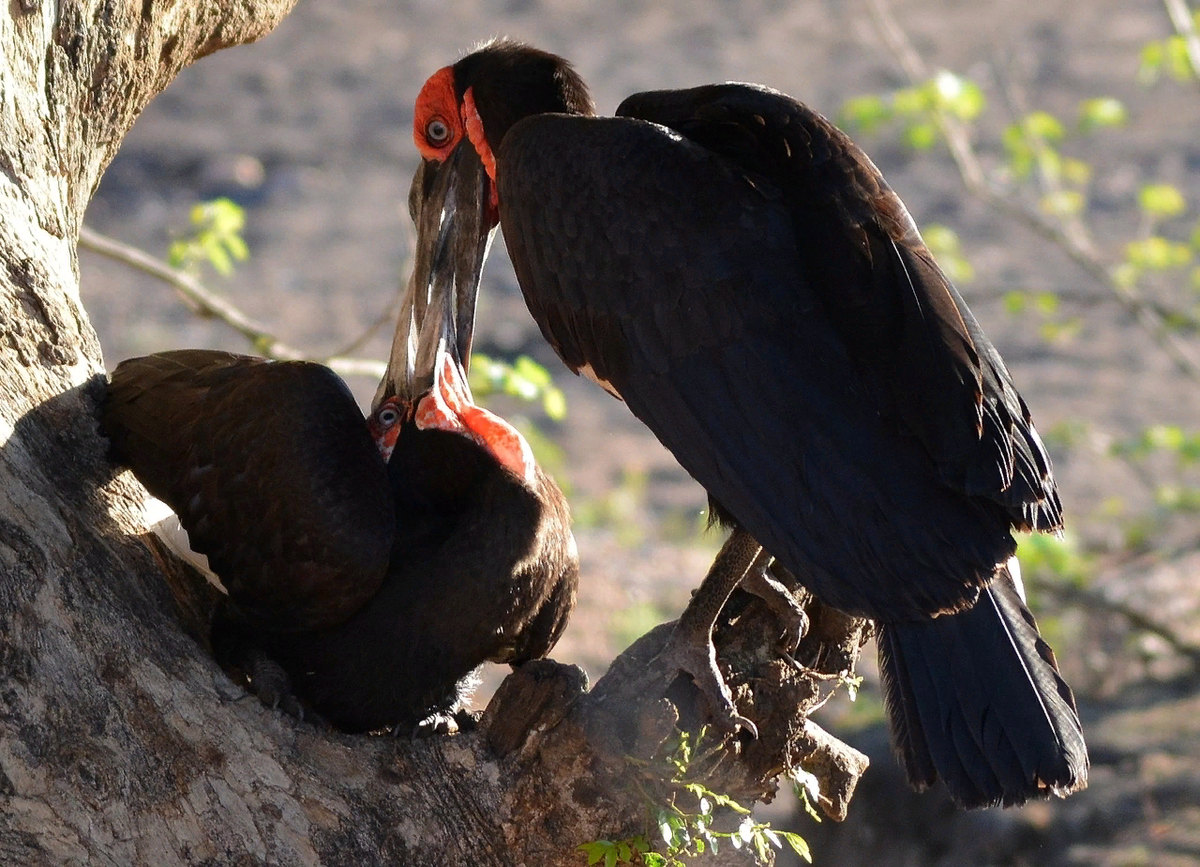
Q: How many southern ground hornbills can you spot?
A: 2